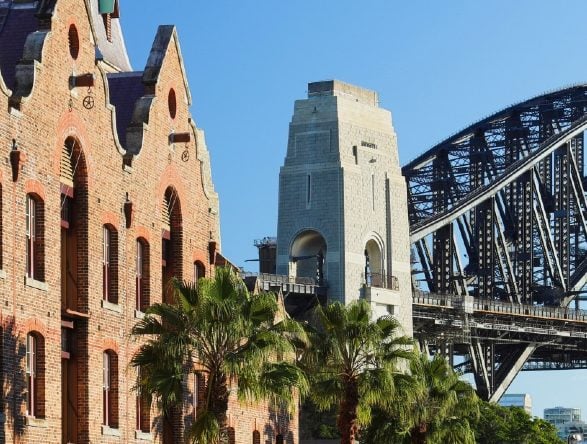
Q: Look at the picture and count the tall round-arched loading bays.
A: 2